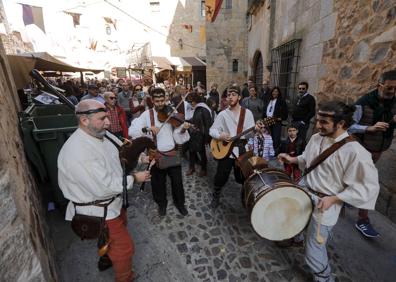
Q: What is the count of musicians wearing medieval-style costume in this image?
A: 4